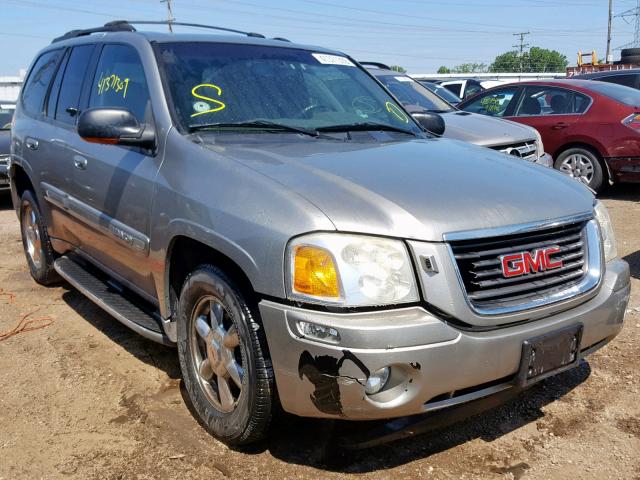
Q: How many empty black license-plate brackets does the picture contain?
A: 1